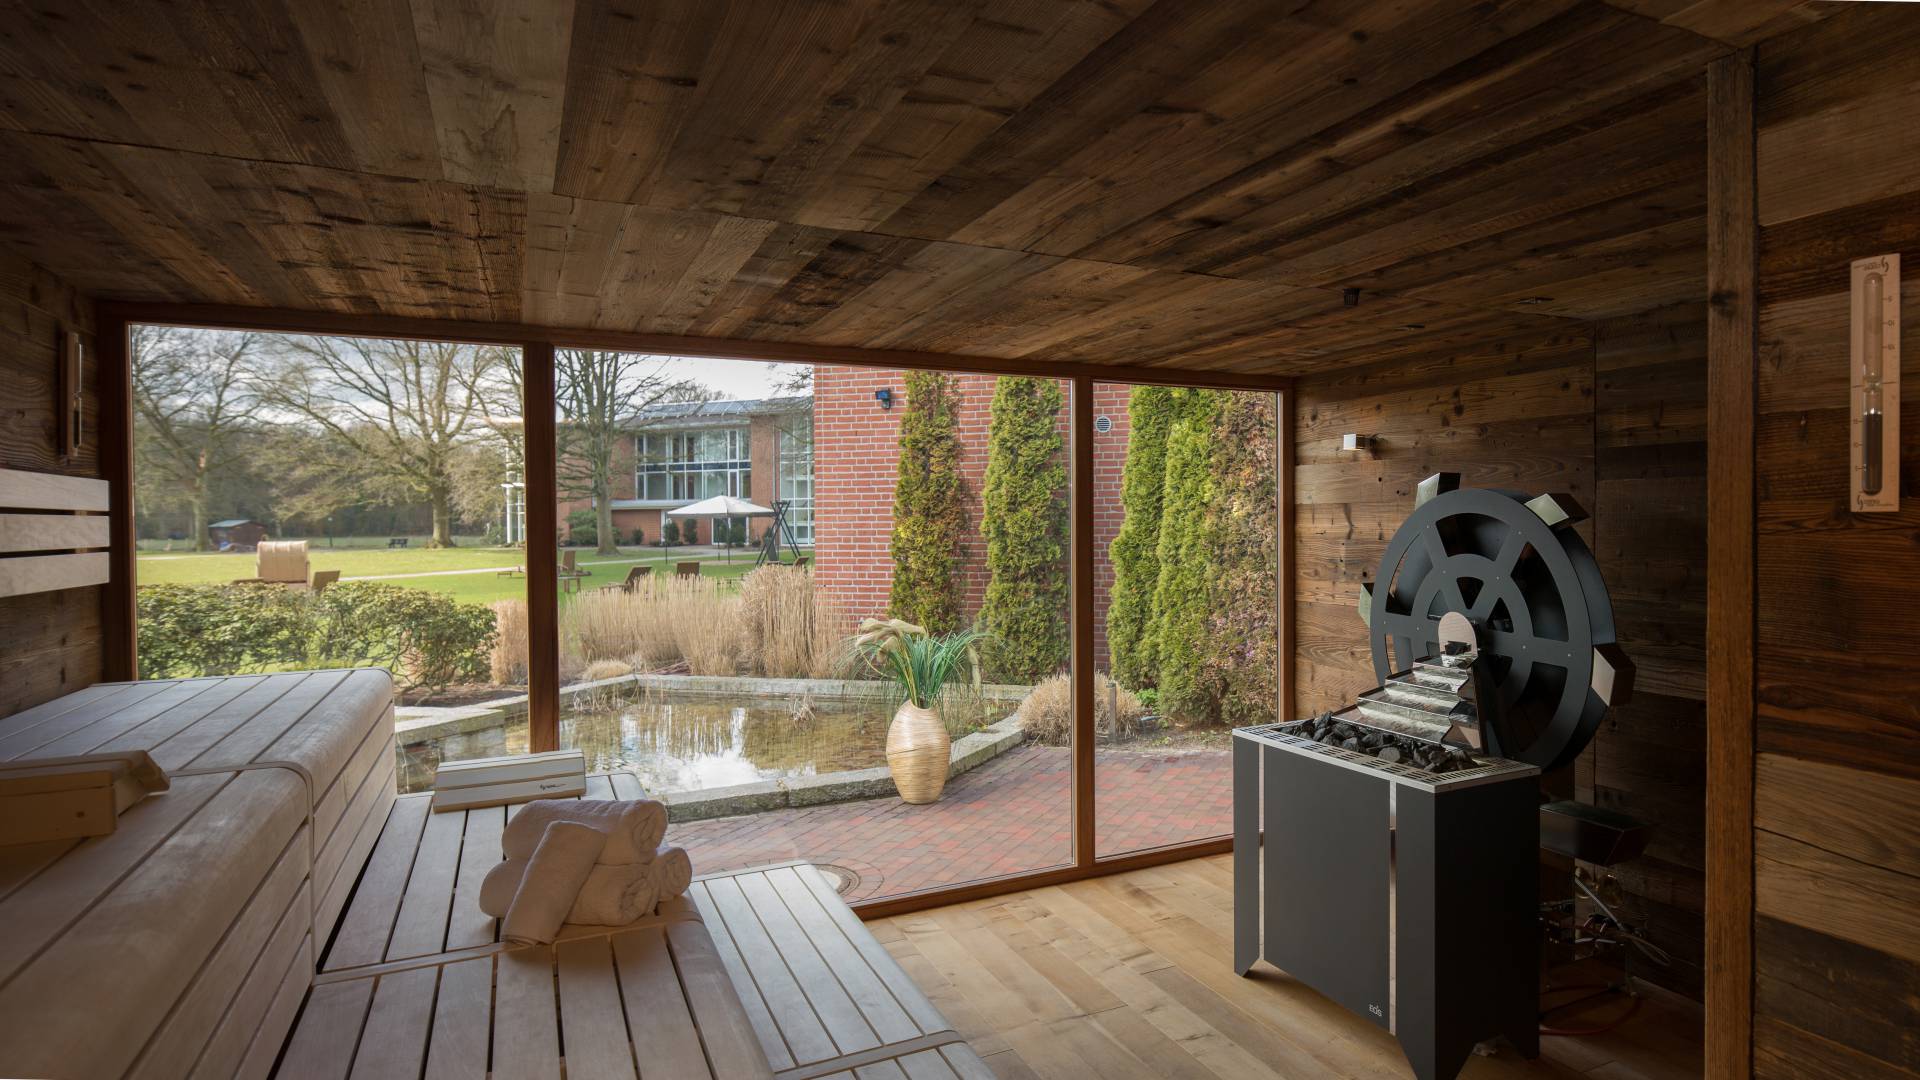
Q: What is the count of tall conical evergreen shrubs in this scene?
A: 5